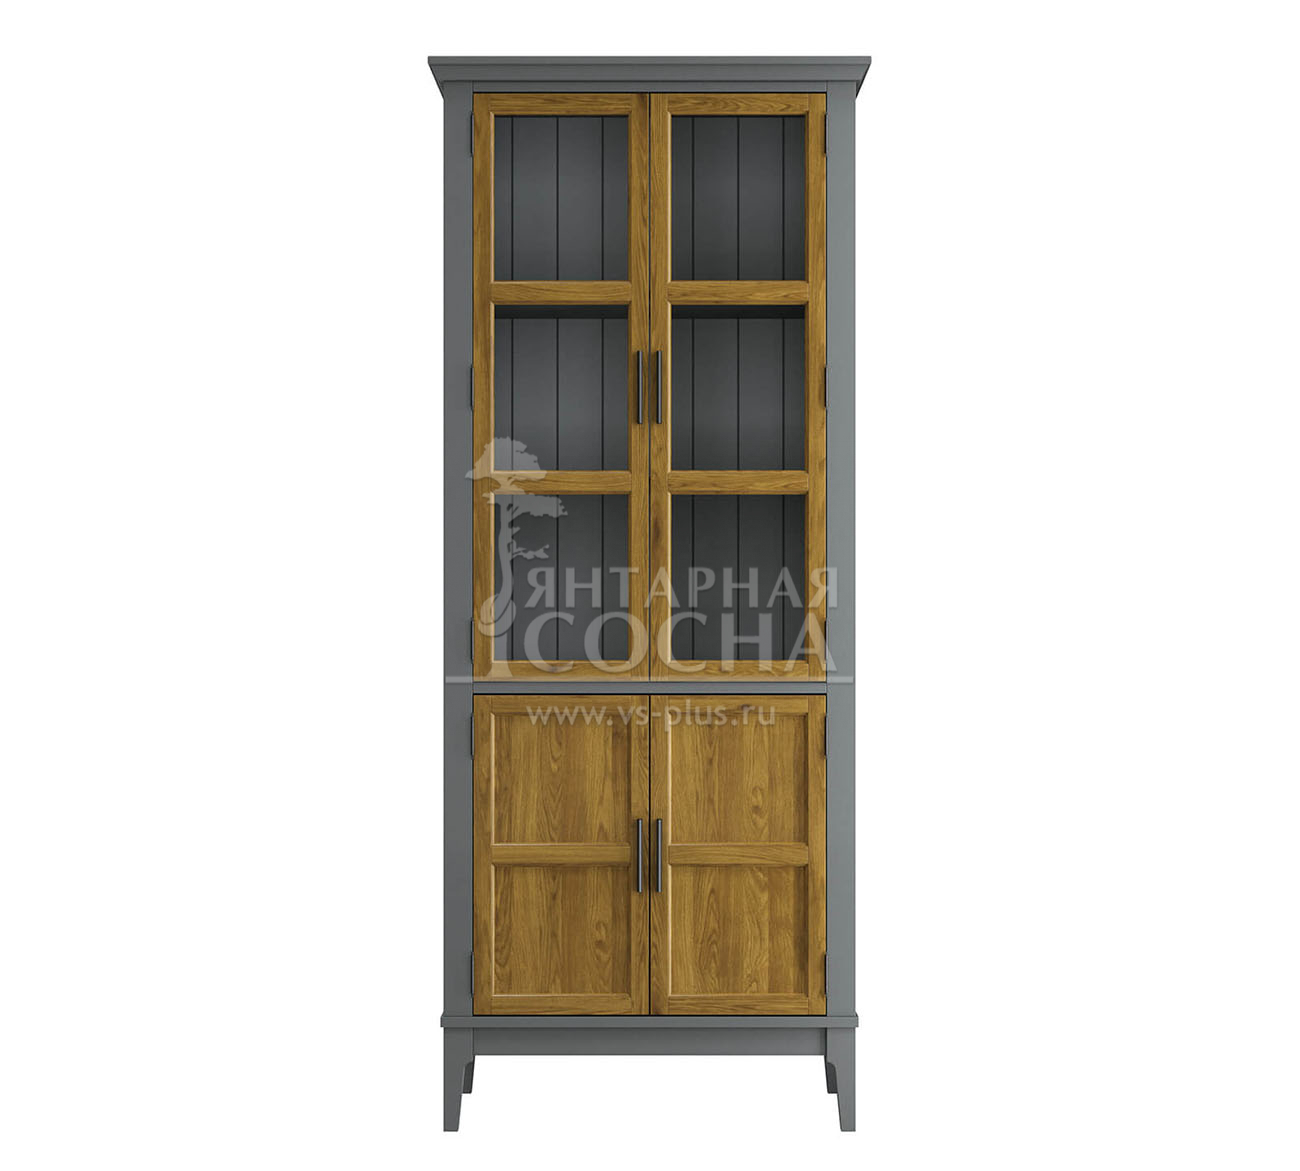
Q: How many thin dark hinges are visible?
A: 10